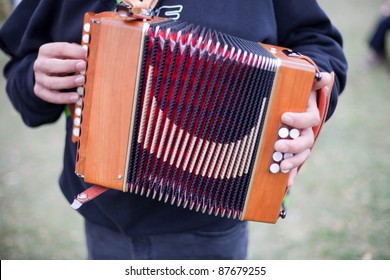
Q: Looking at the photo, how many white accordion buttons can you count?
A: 15